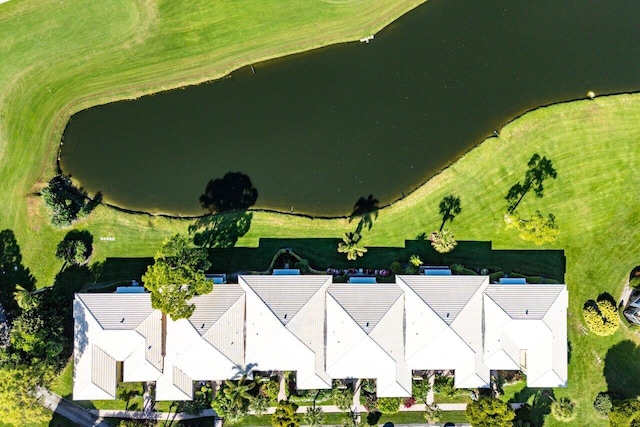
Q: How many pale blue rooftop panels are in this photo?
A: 6